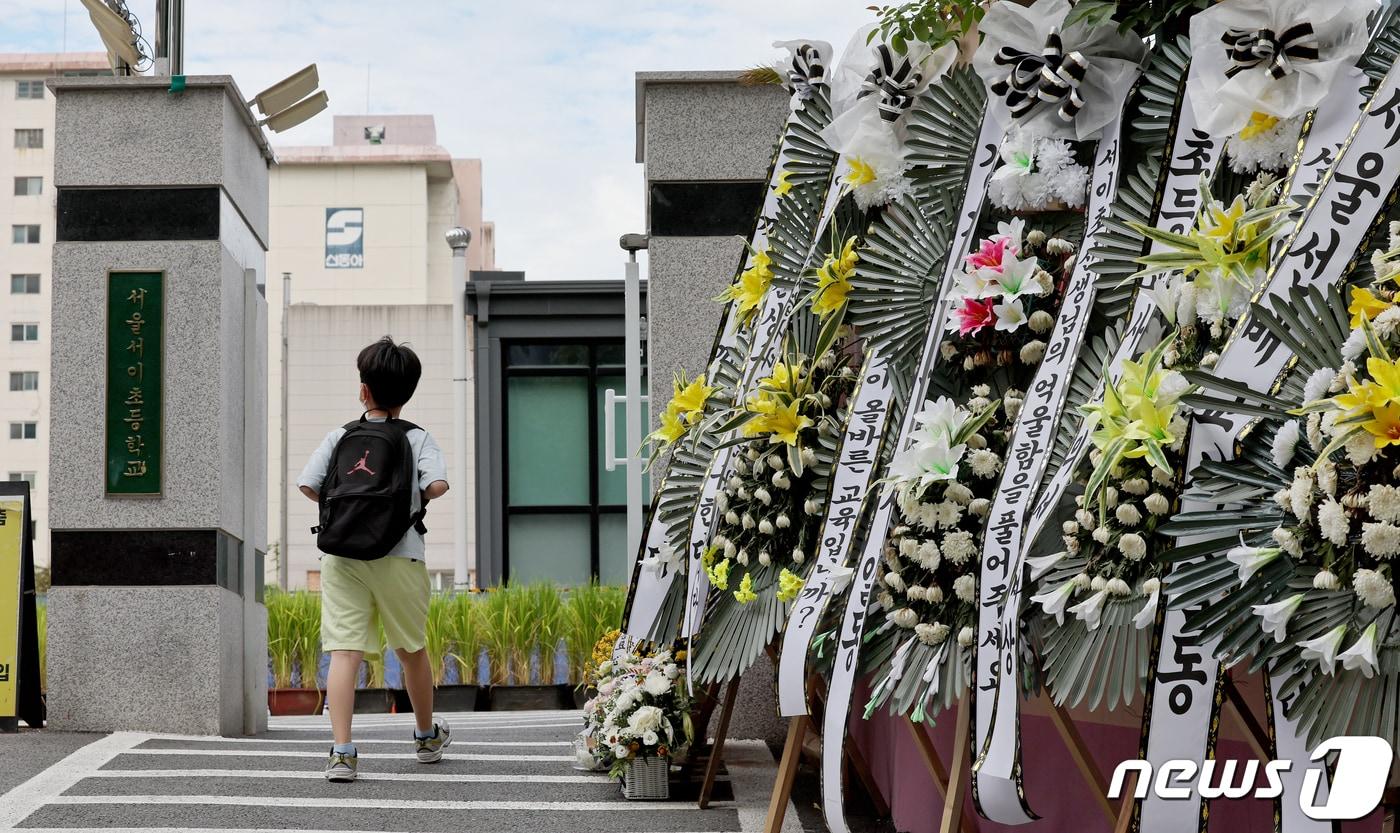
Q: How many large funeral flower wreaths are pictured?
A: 5